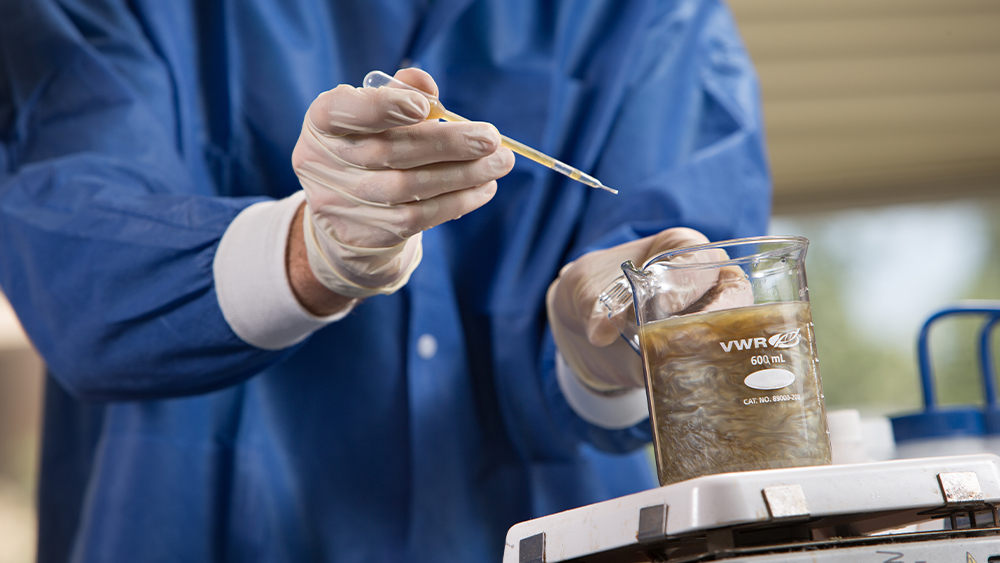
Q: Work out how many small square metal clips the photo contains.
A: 4